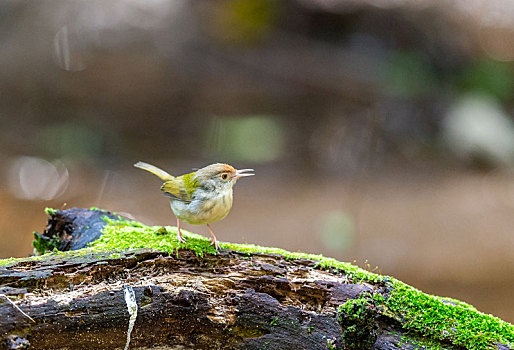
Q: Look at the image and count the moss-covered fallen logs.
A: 1